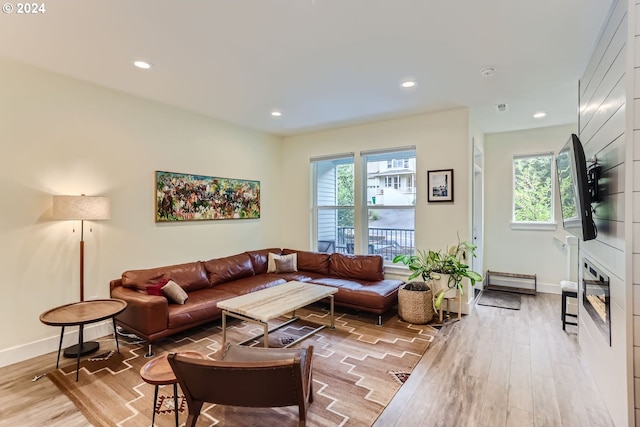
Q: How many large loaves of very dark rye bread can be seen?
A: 0